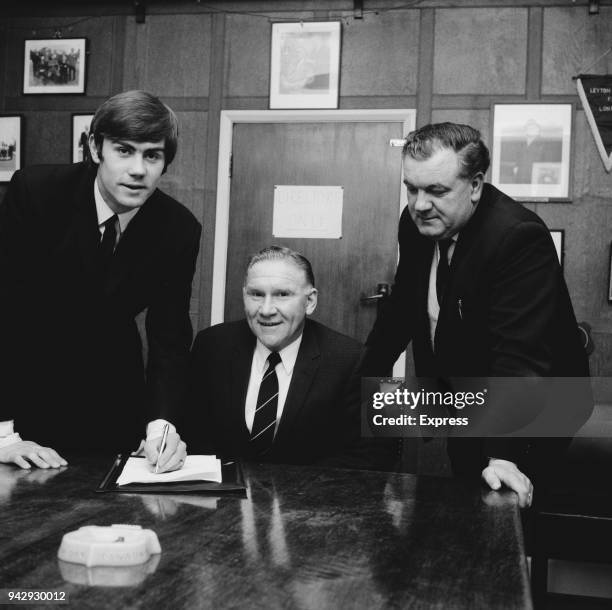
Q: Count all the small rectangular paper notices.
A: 1